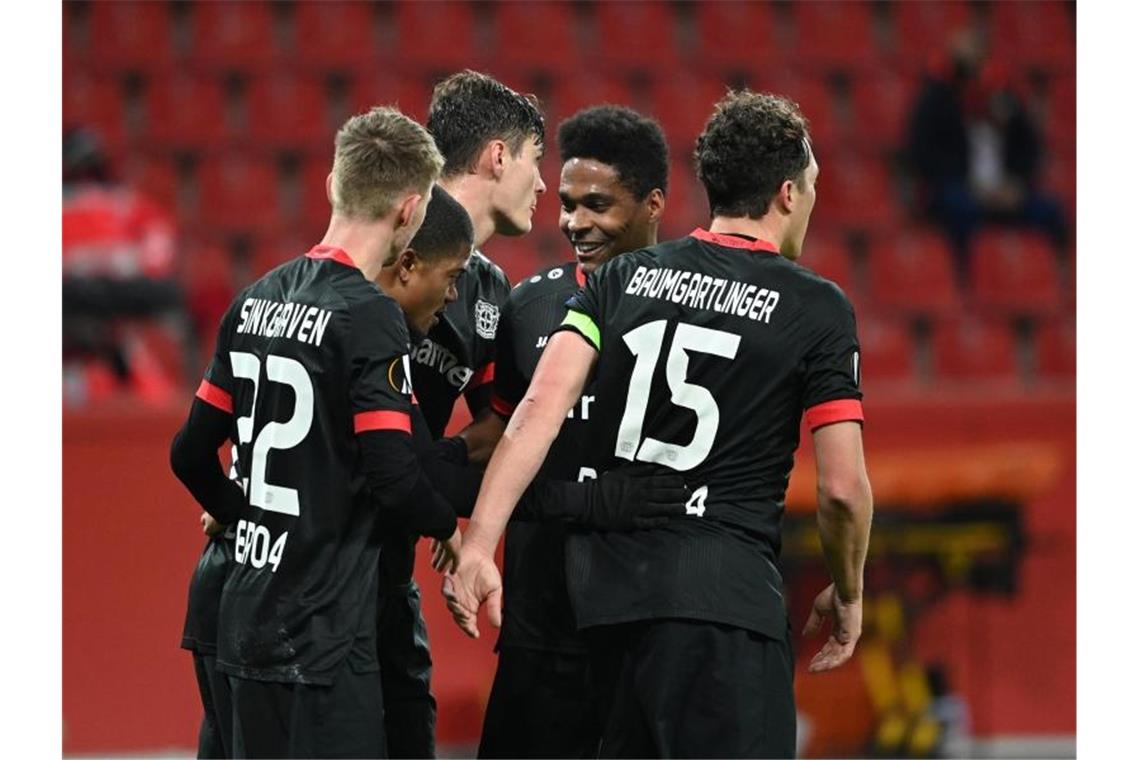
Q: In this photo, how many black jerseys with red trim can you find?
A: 5